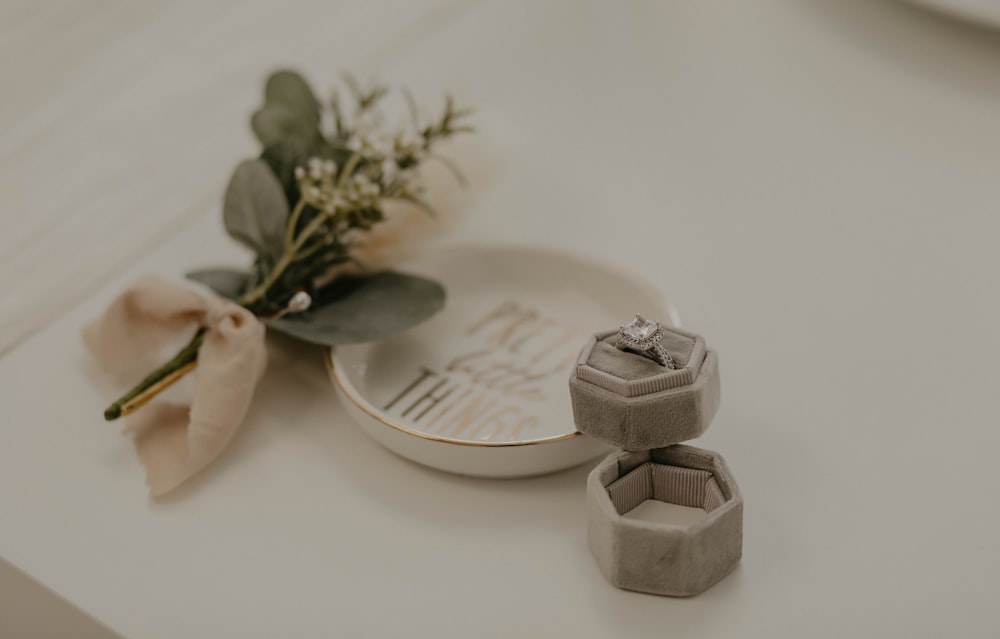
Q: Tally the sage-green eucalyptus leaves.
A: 5